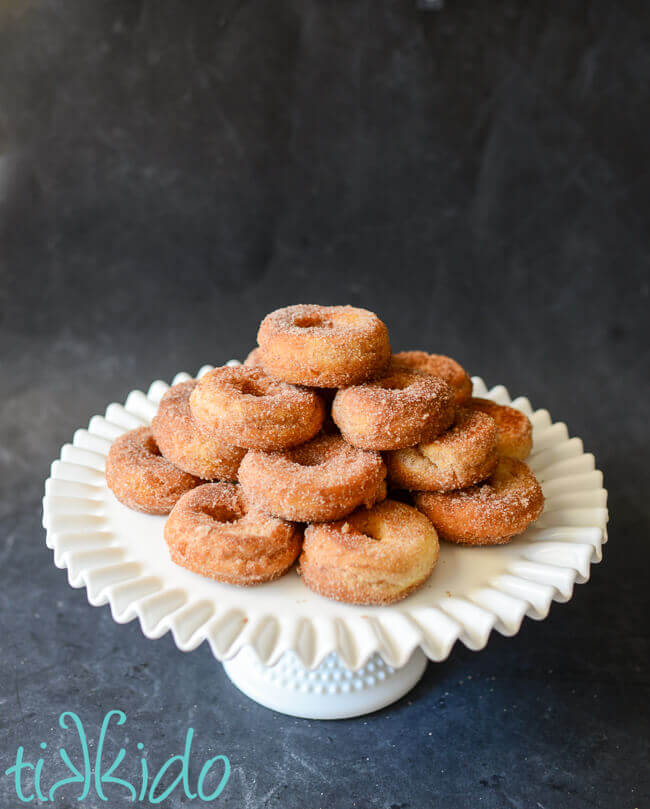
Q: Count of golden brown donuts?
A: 13